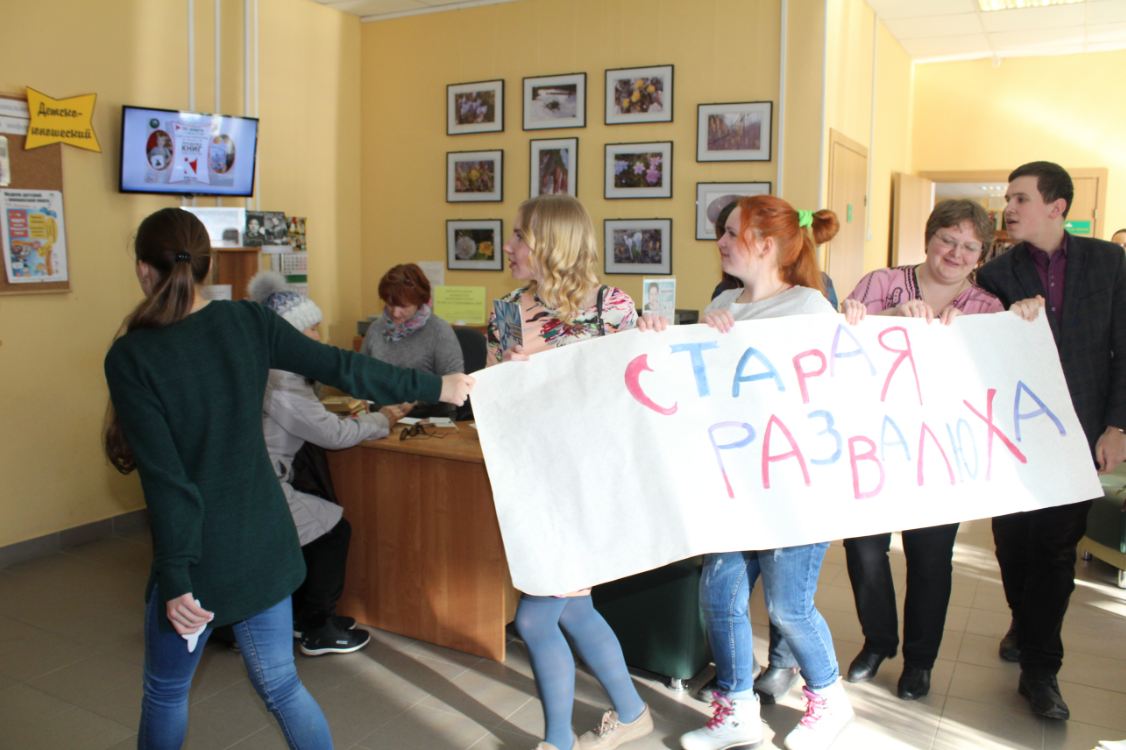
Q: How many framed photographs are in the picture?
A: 10